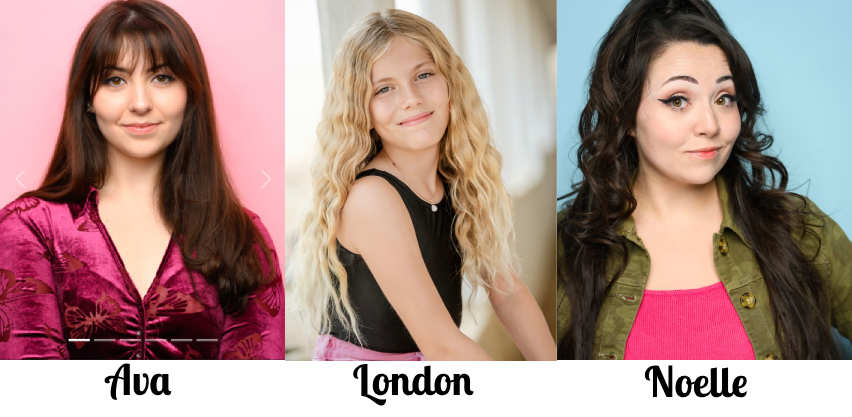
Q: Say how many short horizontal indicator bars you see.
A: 6